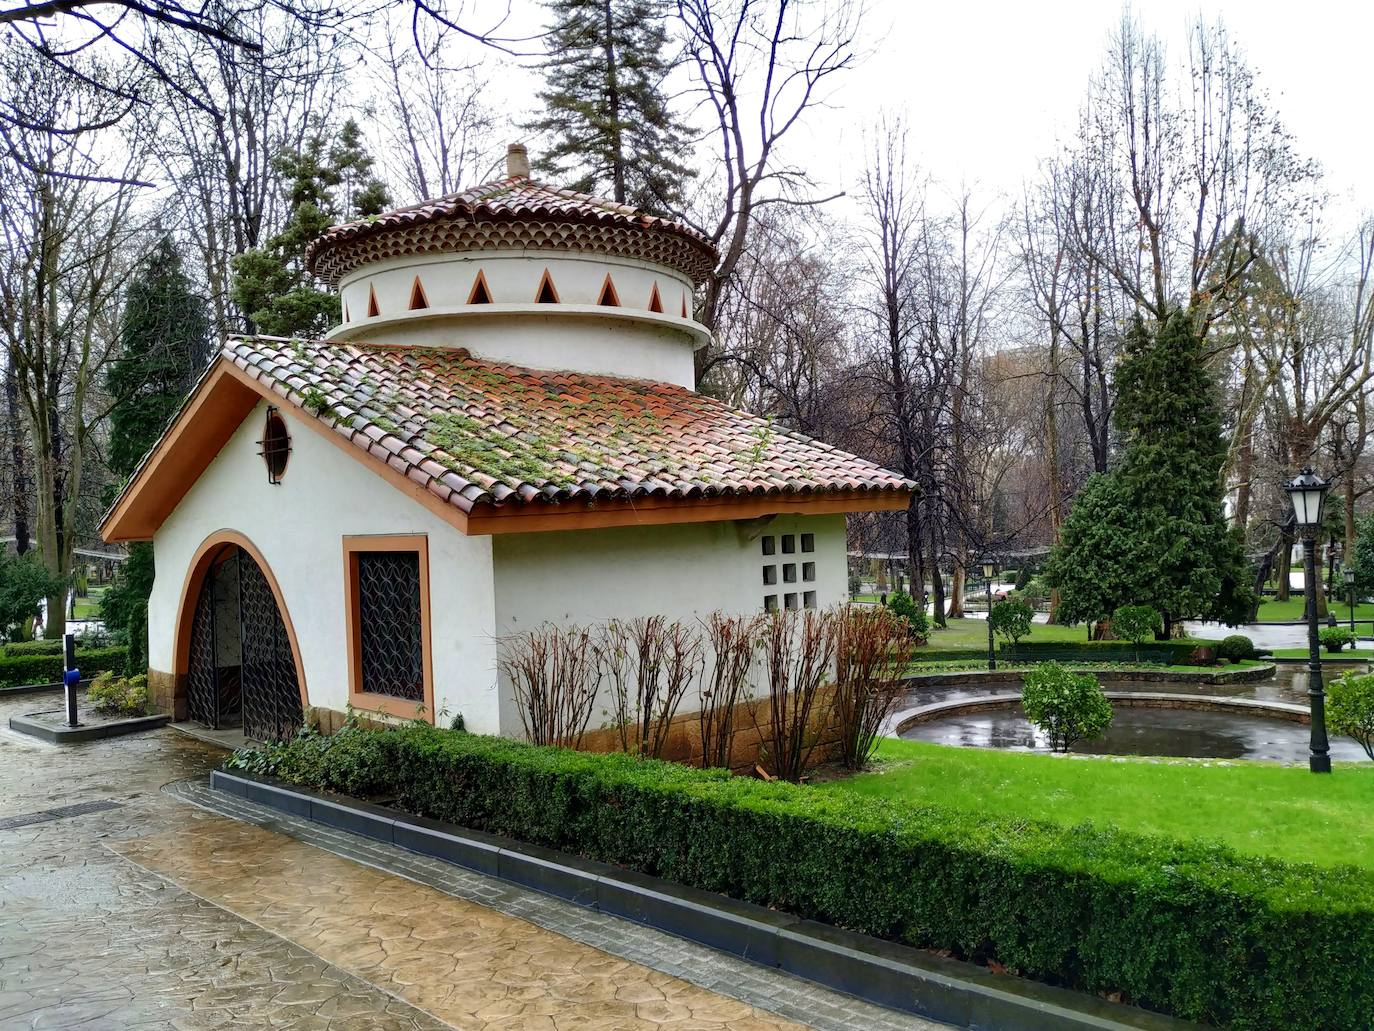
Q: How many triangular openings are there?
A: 8